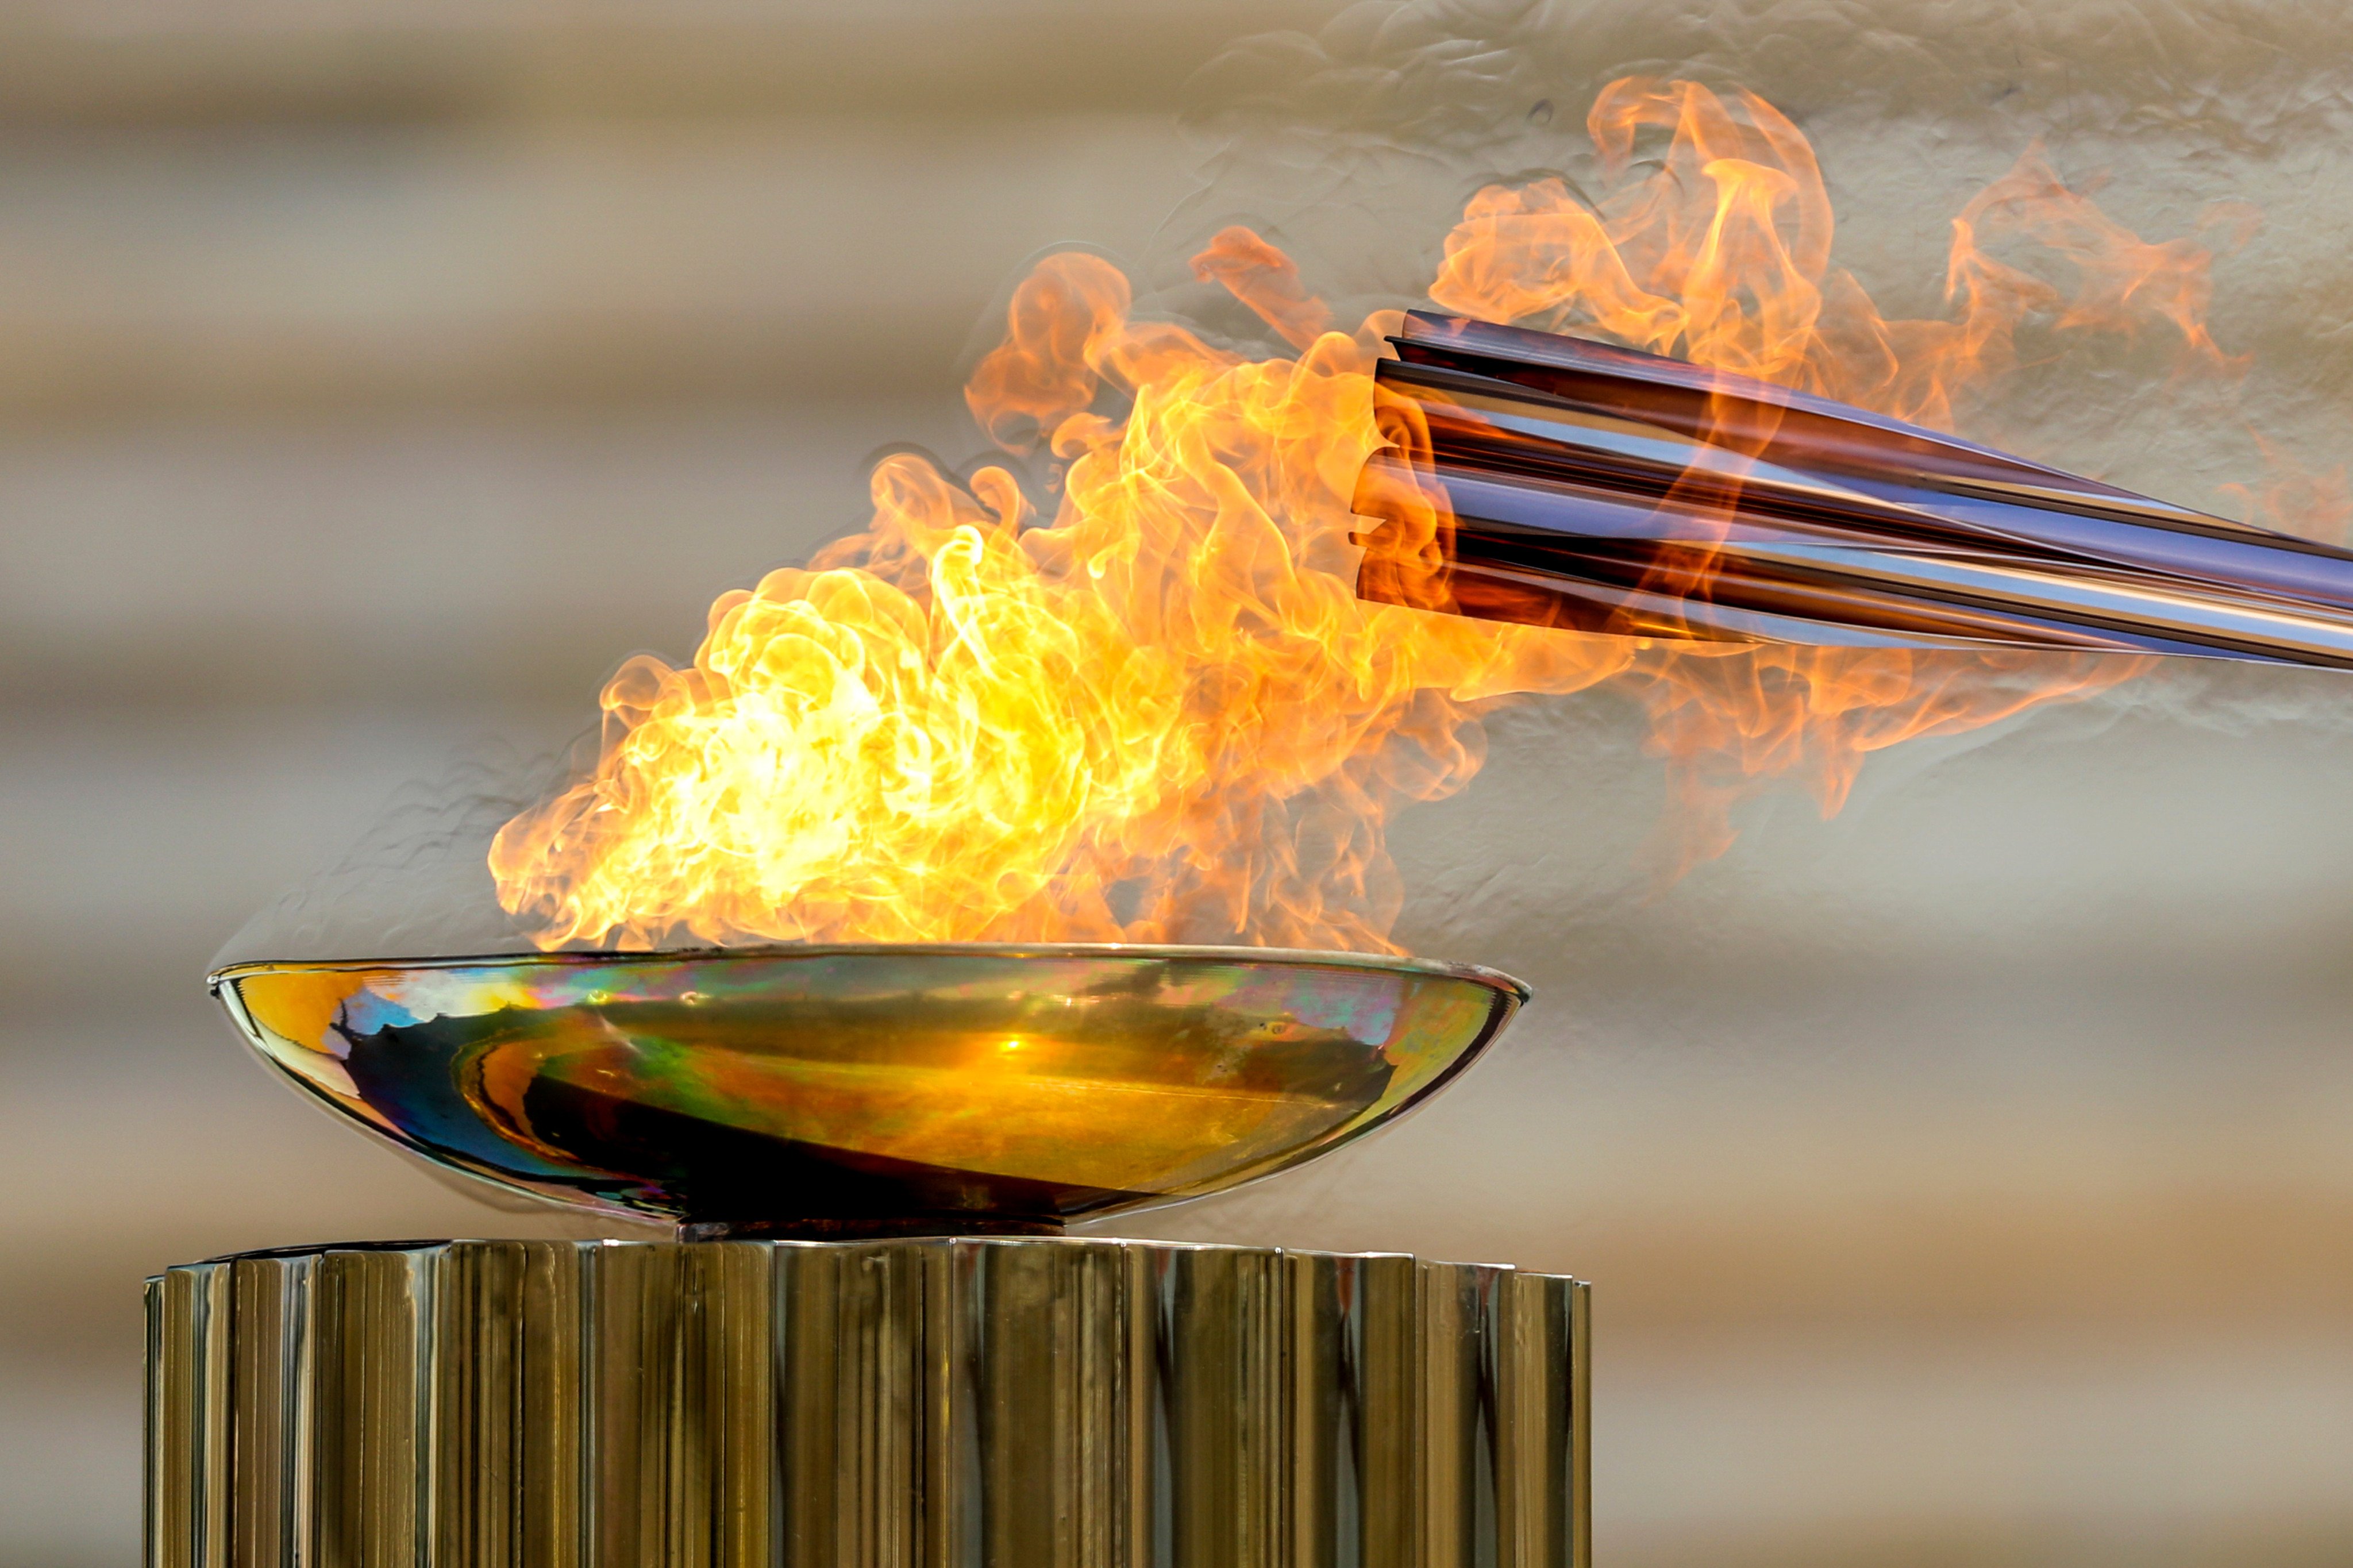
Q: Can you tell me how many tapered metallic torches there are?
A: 1